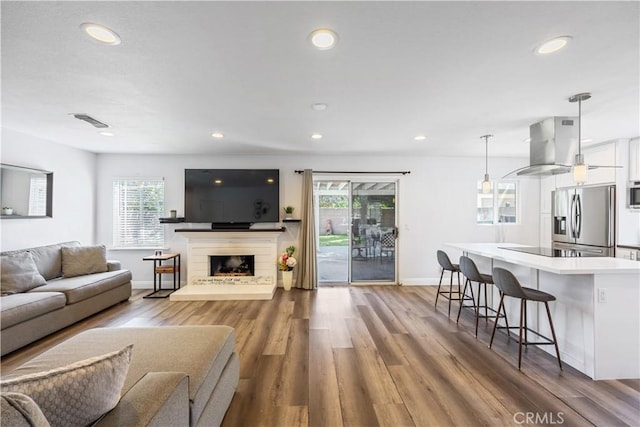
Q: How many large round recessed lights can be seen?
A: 3